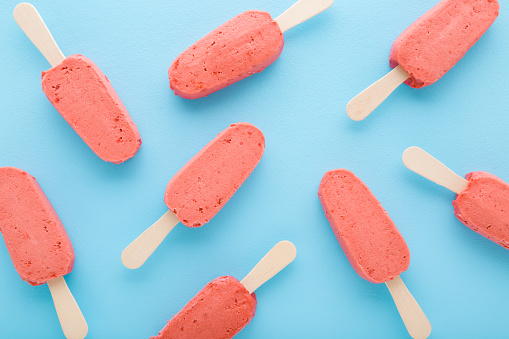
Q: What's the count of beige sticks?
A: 8